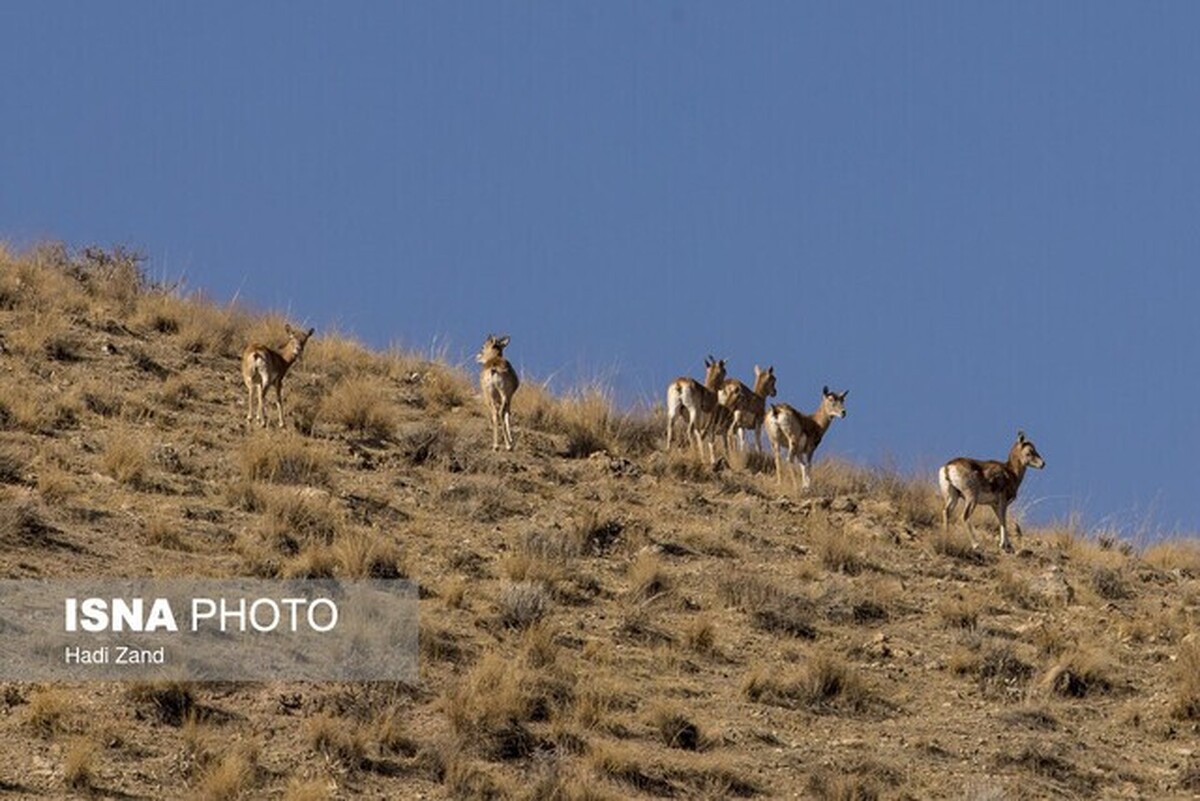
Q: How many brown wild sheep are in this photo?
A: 6